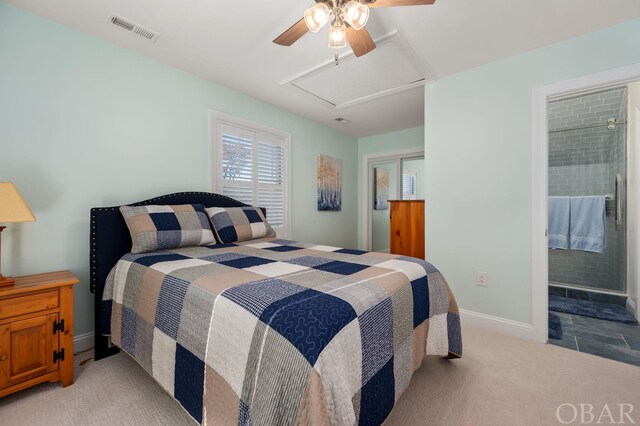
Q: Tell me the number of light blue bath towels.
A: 2